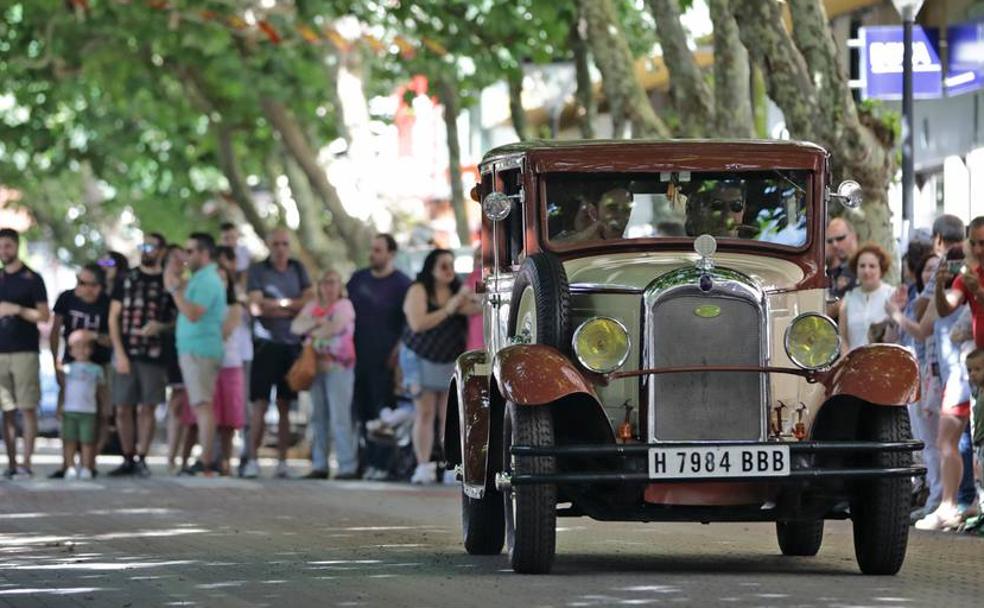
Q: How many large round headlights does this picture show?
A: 2